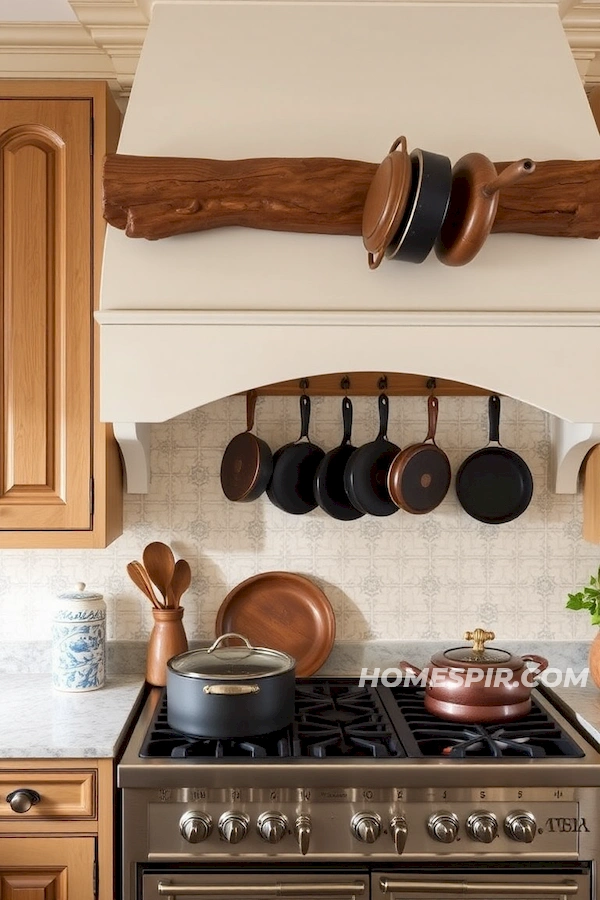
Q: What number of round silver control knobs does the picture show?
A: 7